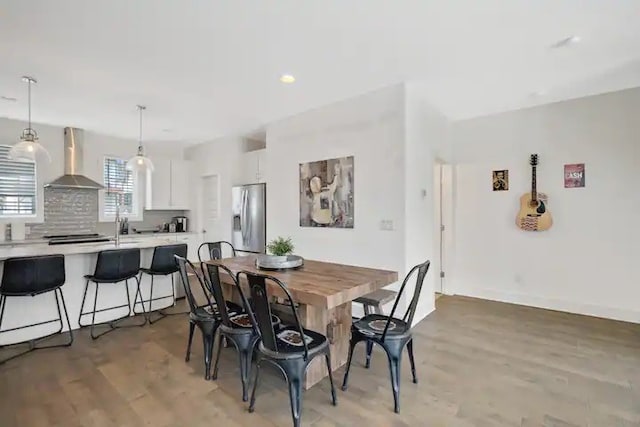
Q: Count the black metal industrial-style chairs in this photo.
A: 5